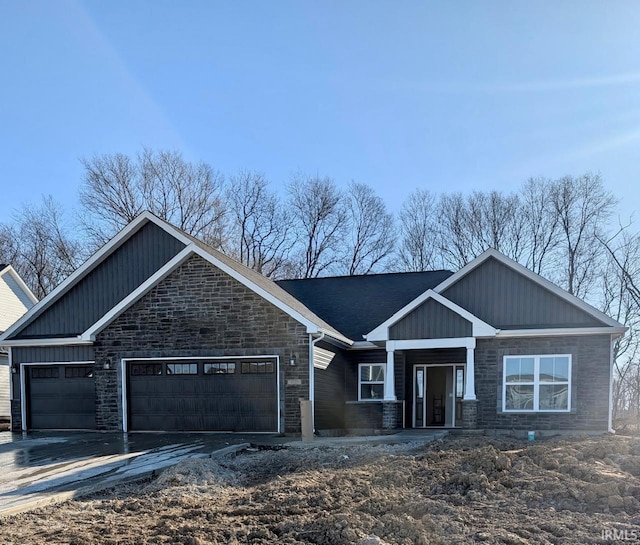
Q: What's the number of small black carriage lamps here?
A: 3